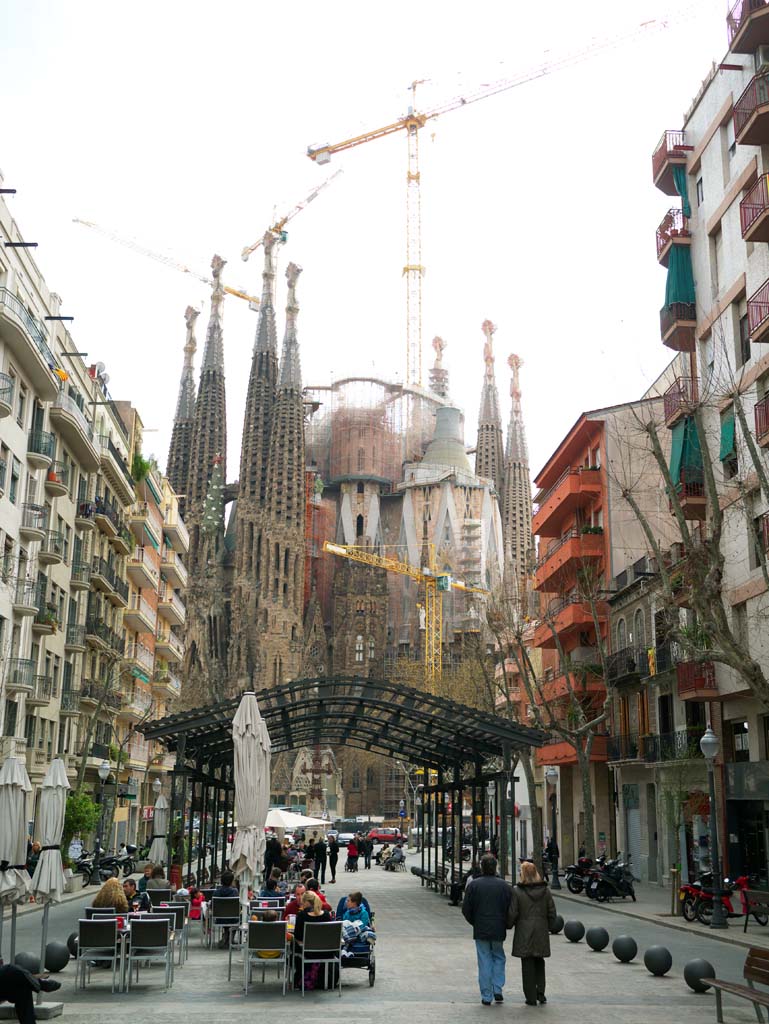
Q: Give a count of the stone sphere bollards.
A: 9